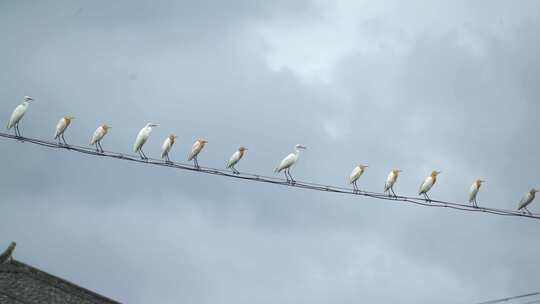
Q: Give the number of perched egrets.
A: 13